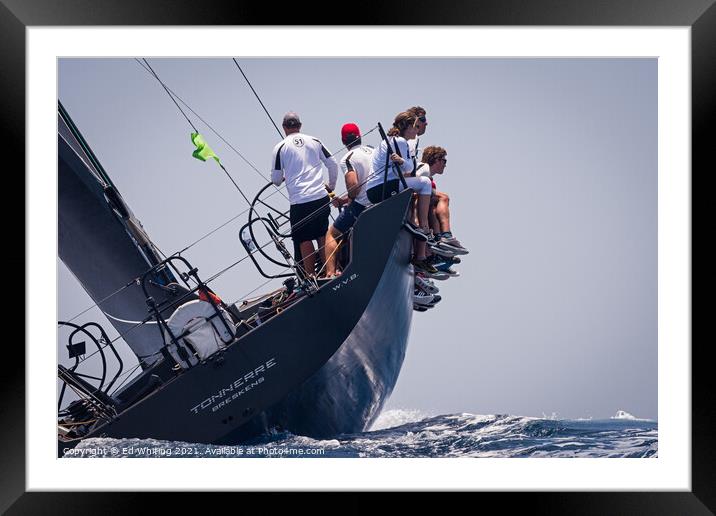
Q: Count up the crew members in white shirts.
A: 5